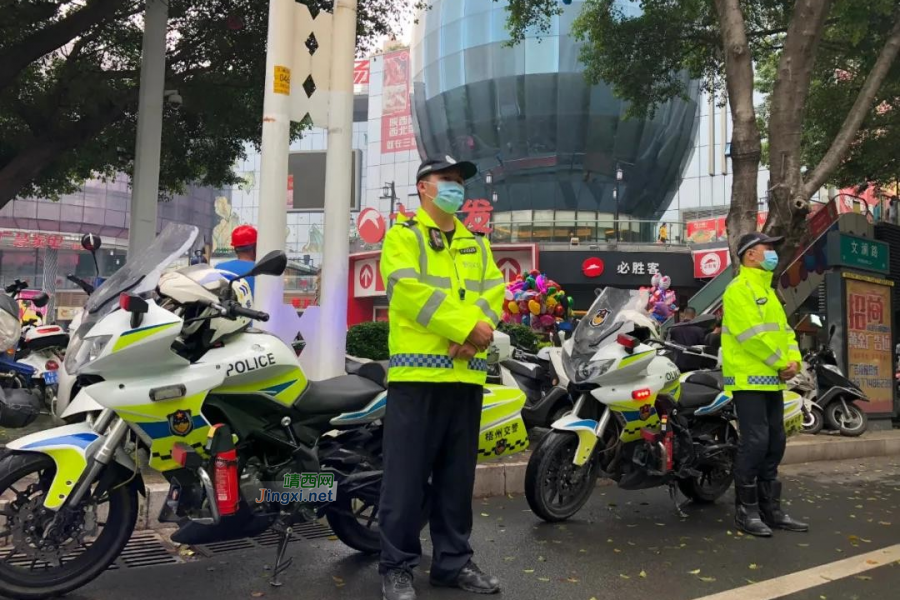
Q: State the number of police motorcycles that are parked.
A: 2